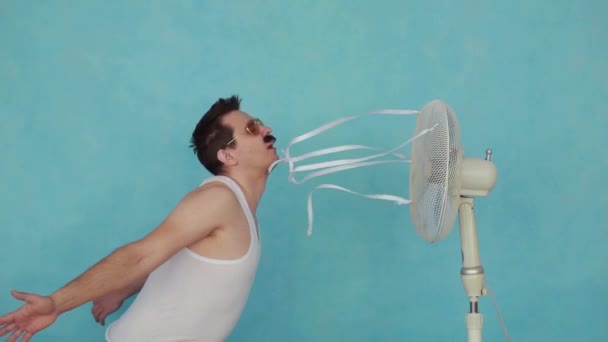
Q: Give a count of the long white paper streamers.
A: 5